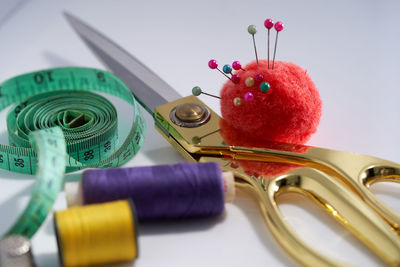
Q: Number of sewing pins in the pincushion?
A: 13